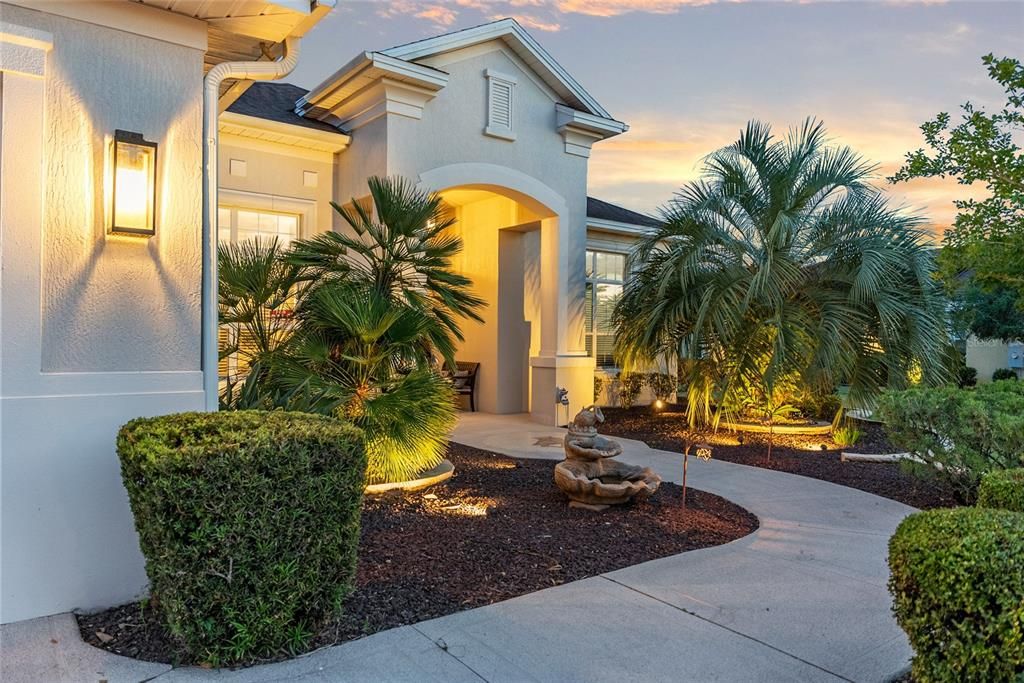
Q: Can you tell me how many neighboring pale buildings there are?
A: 1